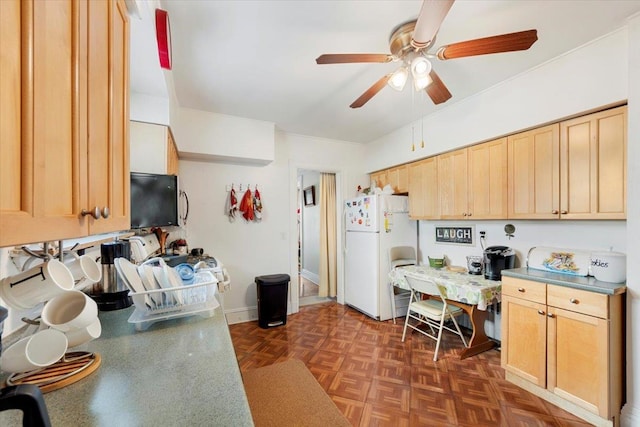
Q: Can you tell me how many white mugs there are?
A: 5